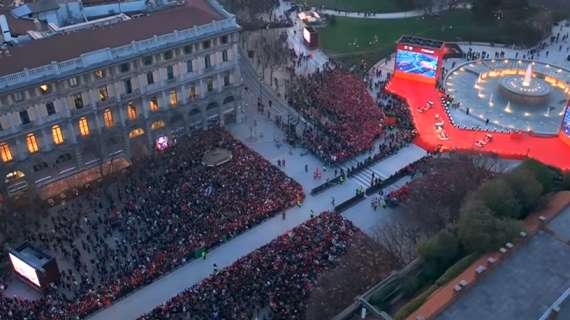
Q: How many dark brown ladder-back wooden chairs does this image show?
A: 0